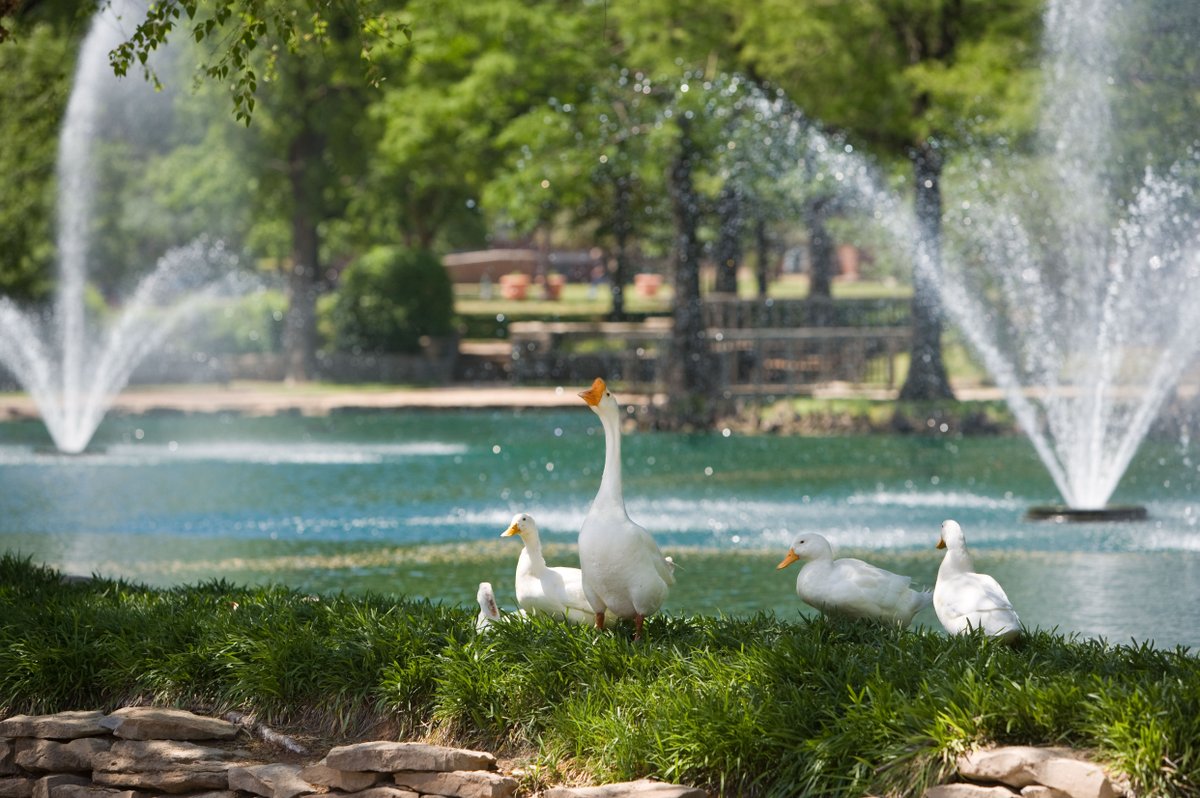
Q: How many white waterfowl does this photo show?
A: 5